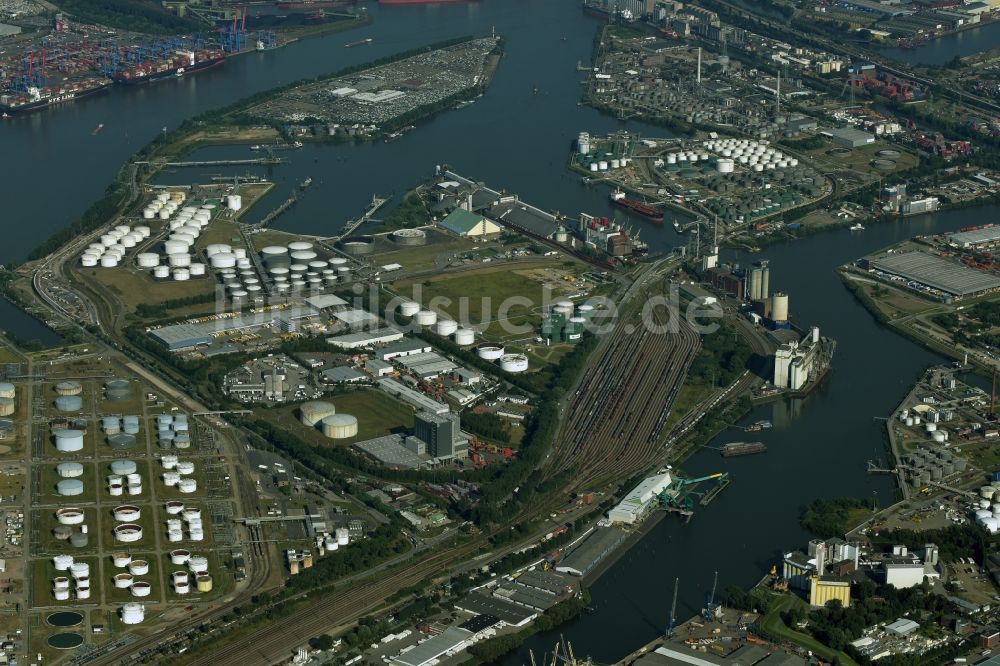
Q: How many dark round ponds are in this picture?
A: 2